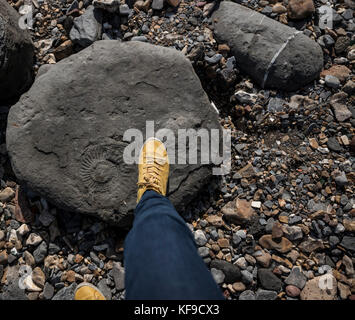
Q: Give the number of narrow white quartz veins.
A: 1